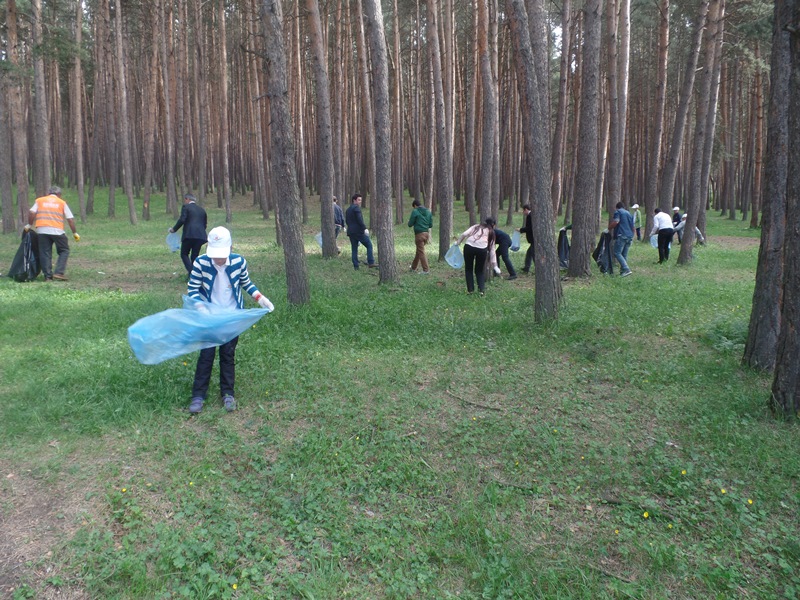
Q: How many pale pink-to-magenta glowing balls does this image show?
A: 0